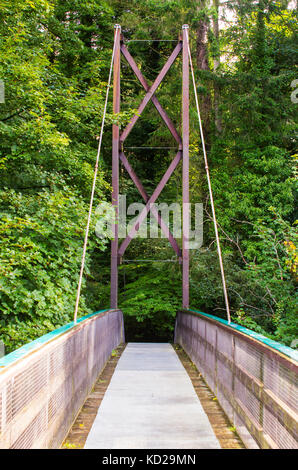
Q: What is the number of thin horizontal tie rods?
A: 3